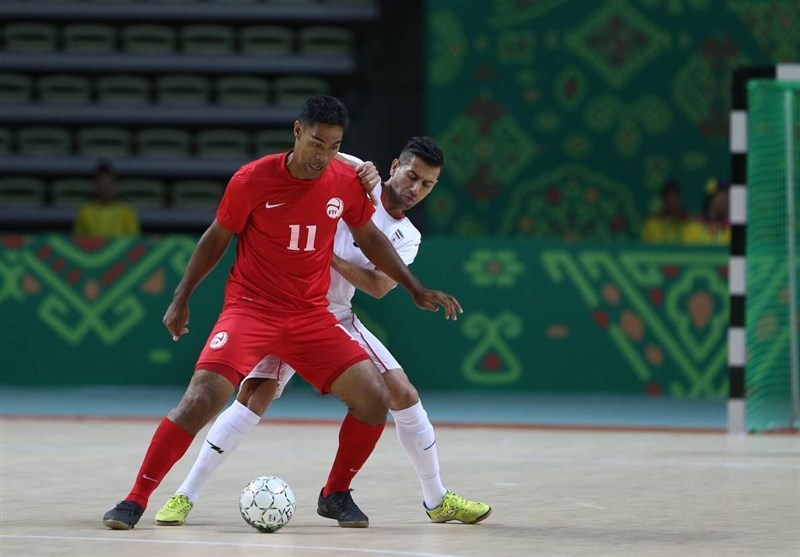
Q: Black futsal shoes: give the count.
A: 2